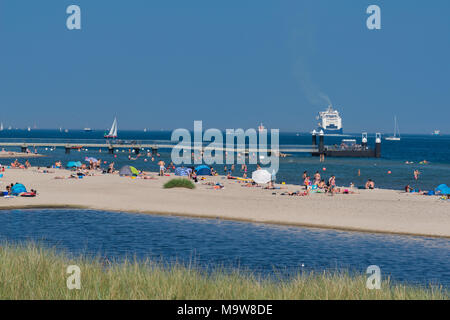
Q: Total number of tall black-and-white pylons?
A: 4